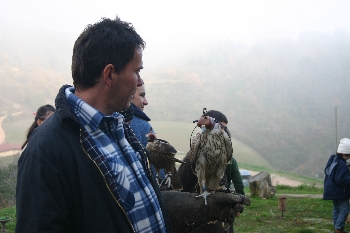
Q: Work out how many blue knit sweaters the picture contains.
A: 1